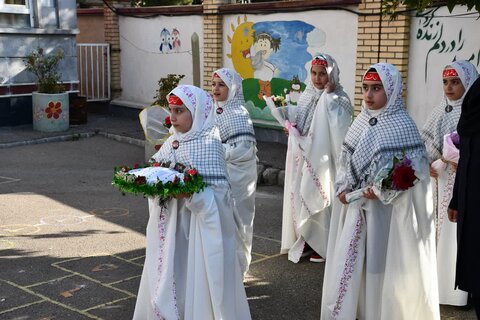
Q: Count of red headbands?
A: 5